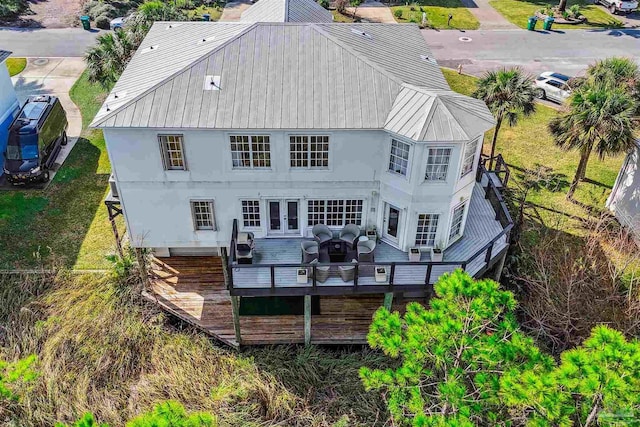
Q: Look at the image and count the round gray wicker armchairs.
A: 6